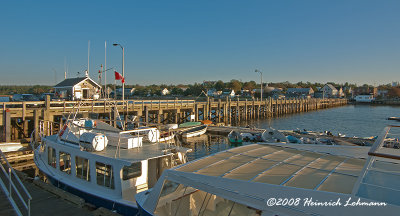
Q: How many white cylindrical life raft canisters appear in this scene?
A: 2